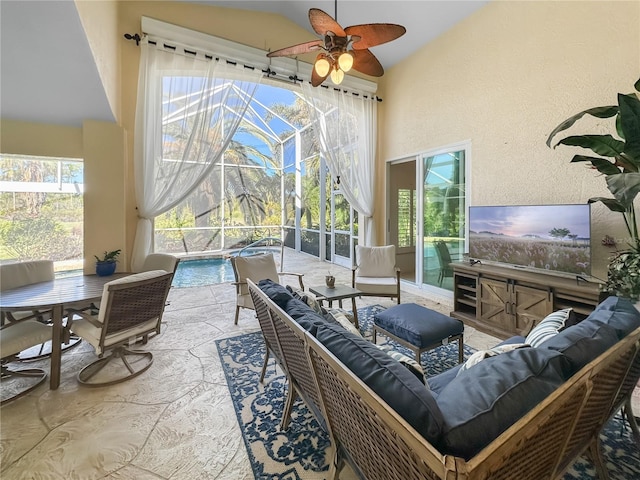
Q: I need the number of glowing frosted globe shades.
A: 3